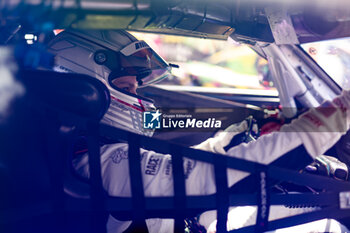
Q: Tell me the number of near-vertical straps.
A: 5